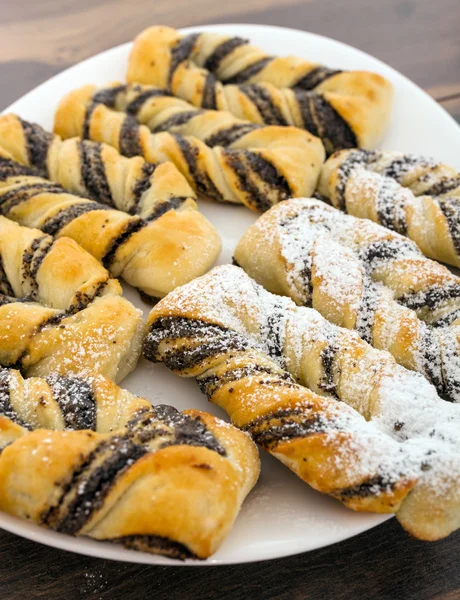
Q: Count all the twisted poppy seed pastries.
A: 8